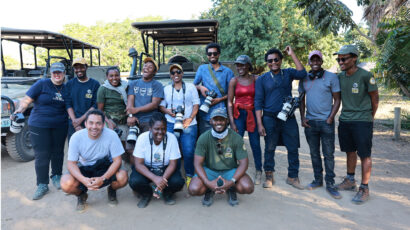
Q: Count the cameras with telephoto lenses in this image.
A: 5